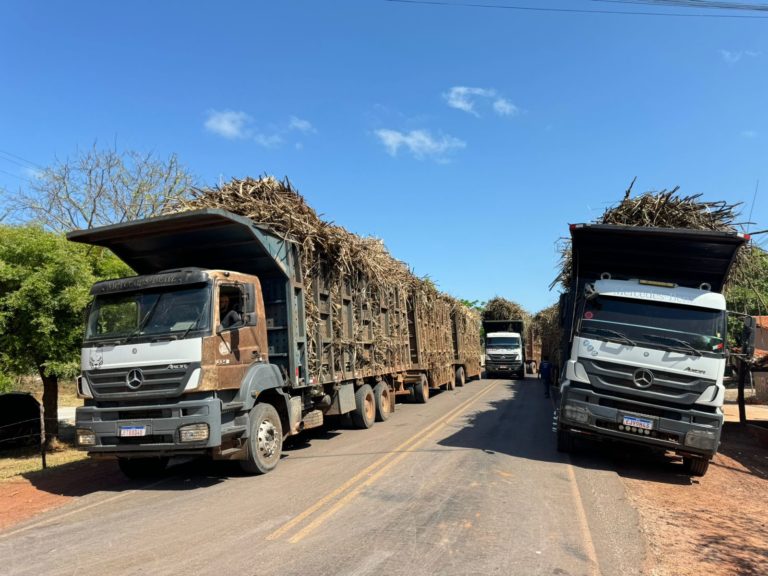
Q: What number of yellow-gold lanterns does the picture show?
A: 0